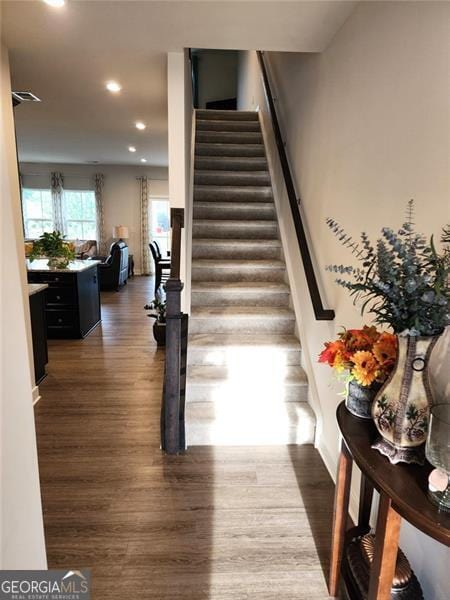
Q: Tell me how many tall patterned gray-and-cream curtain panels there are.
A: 3